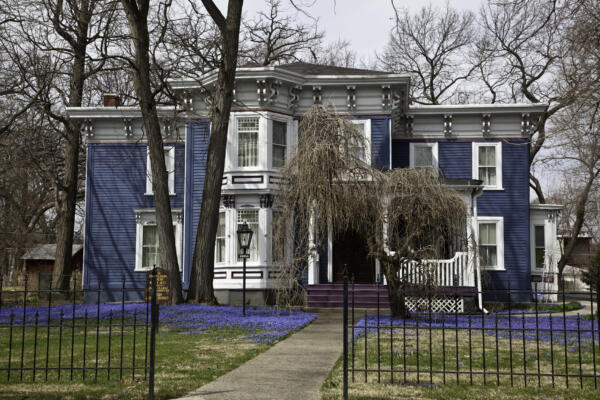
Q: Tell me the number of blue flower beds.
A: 2